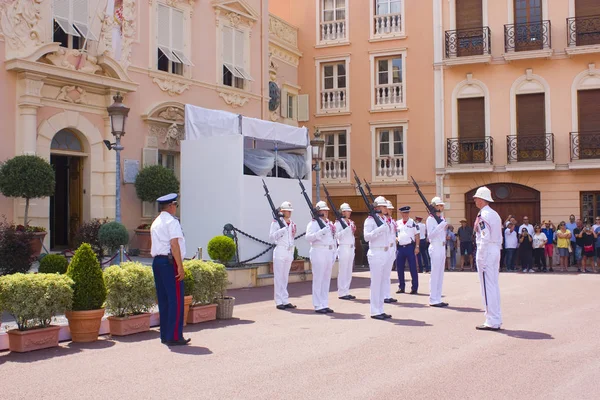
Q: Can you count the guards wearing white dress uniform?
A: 7